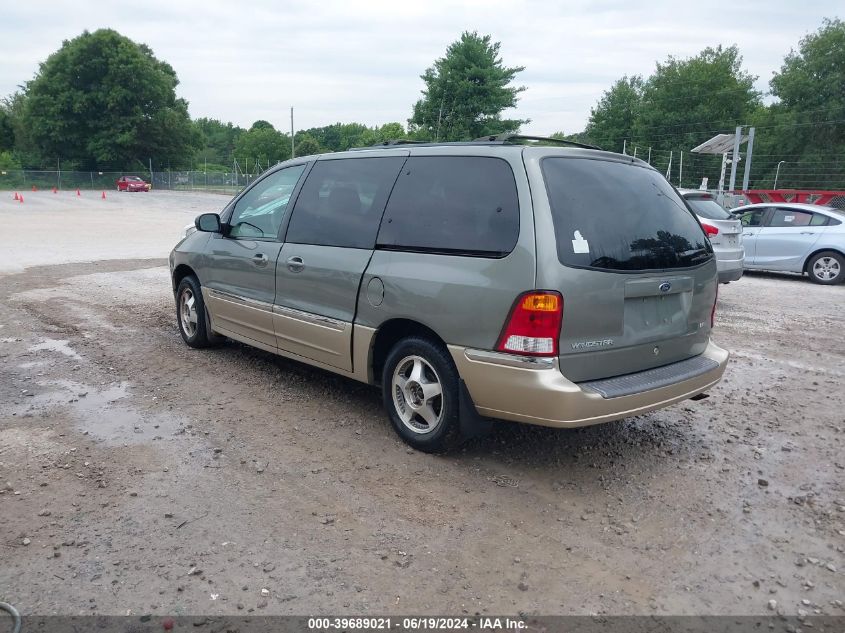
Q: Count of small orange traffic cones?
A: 6